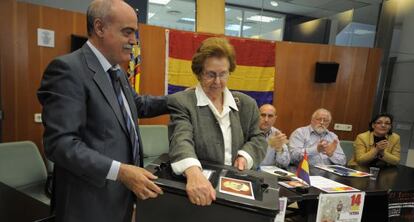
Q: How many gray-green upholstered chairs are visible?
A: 3